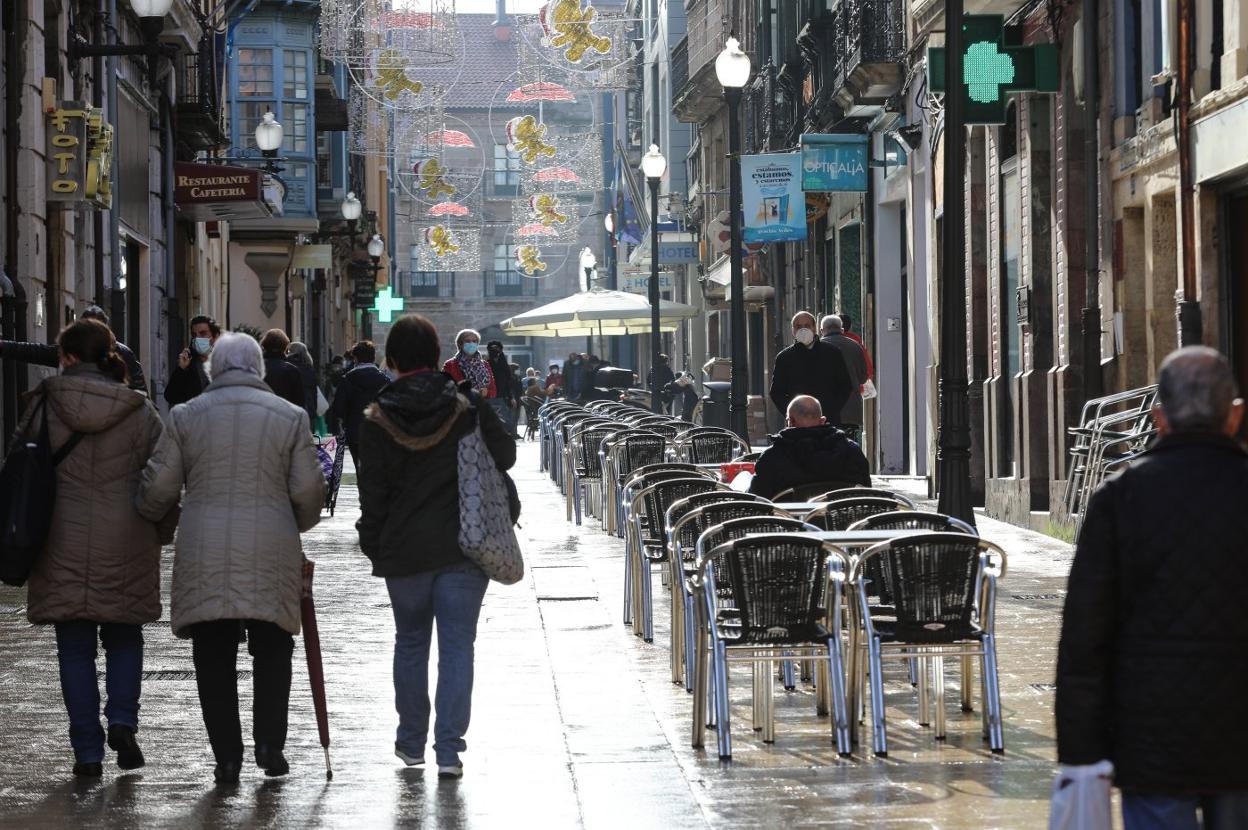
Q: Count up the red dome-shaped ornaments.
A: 6